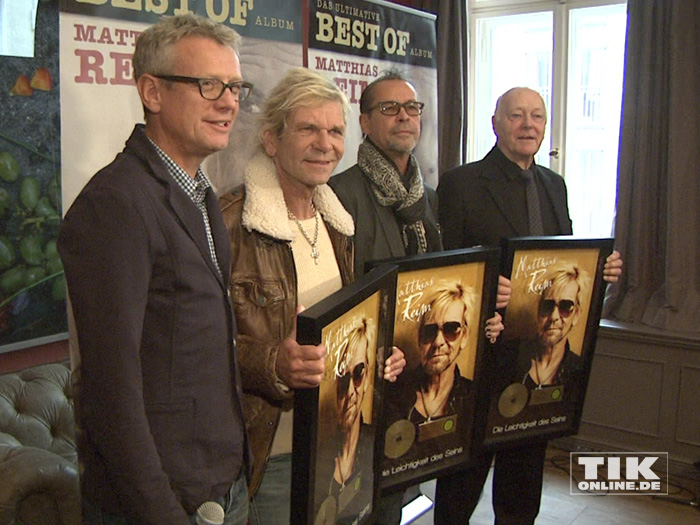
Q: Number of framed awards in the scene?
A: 3